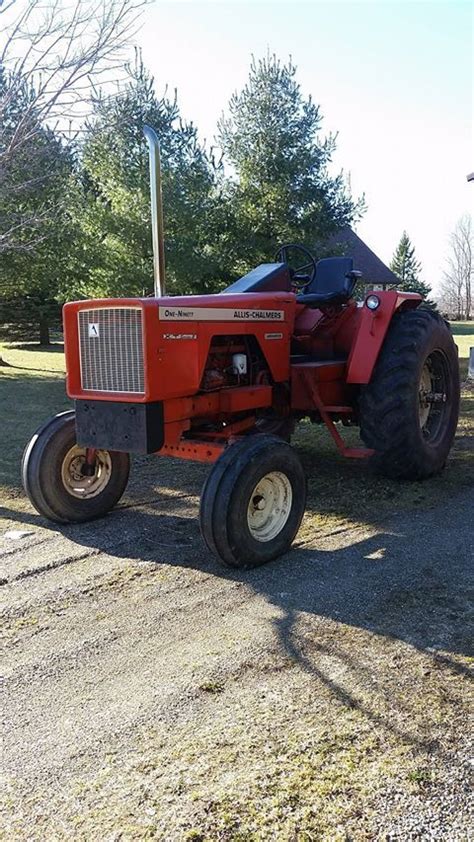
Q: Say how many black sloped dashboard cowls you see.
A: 1